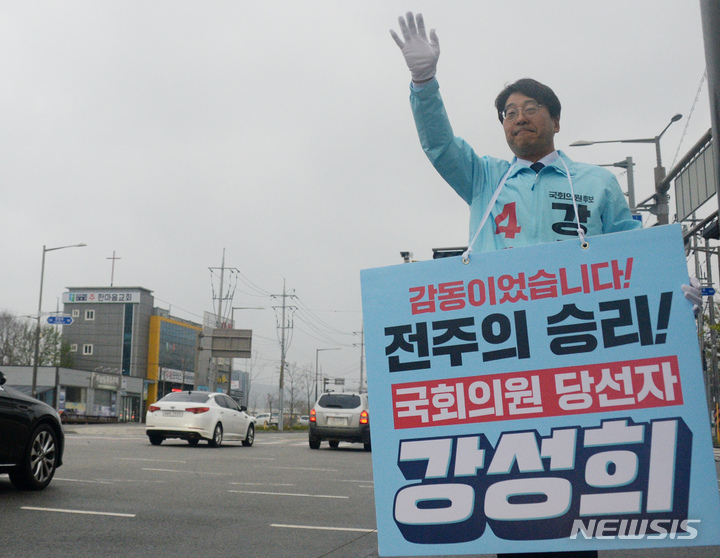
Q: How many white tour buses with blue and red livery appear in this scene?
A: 0